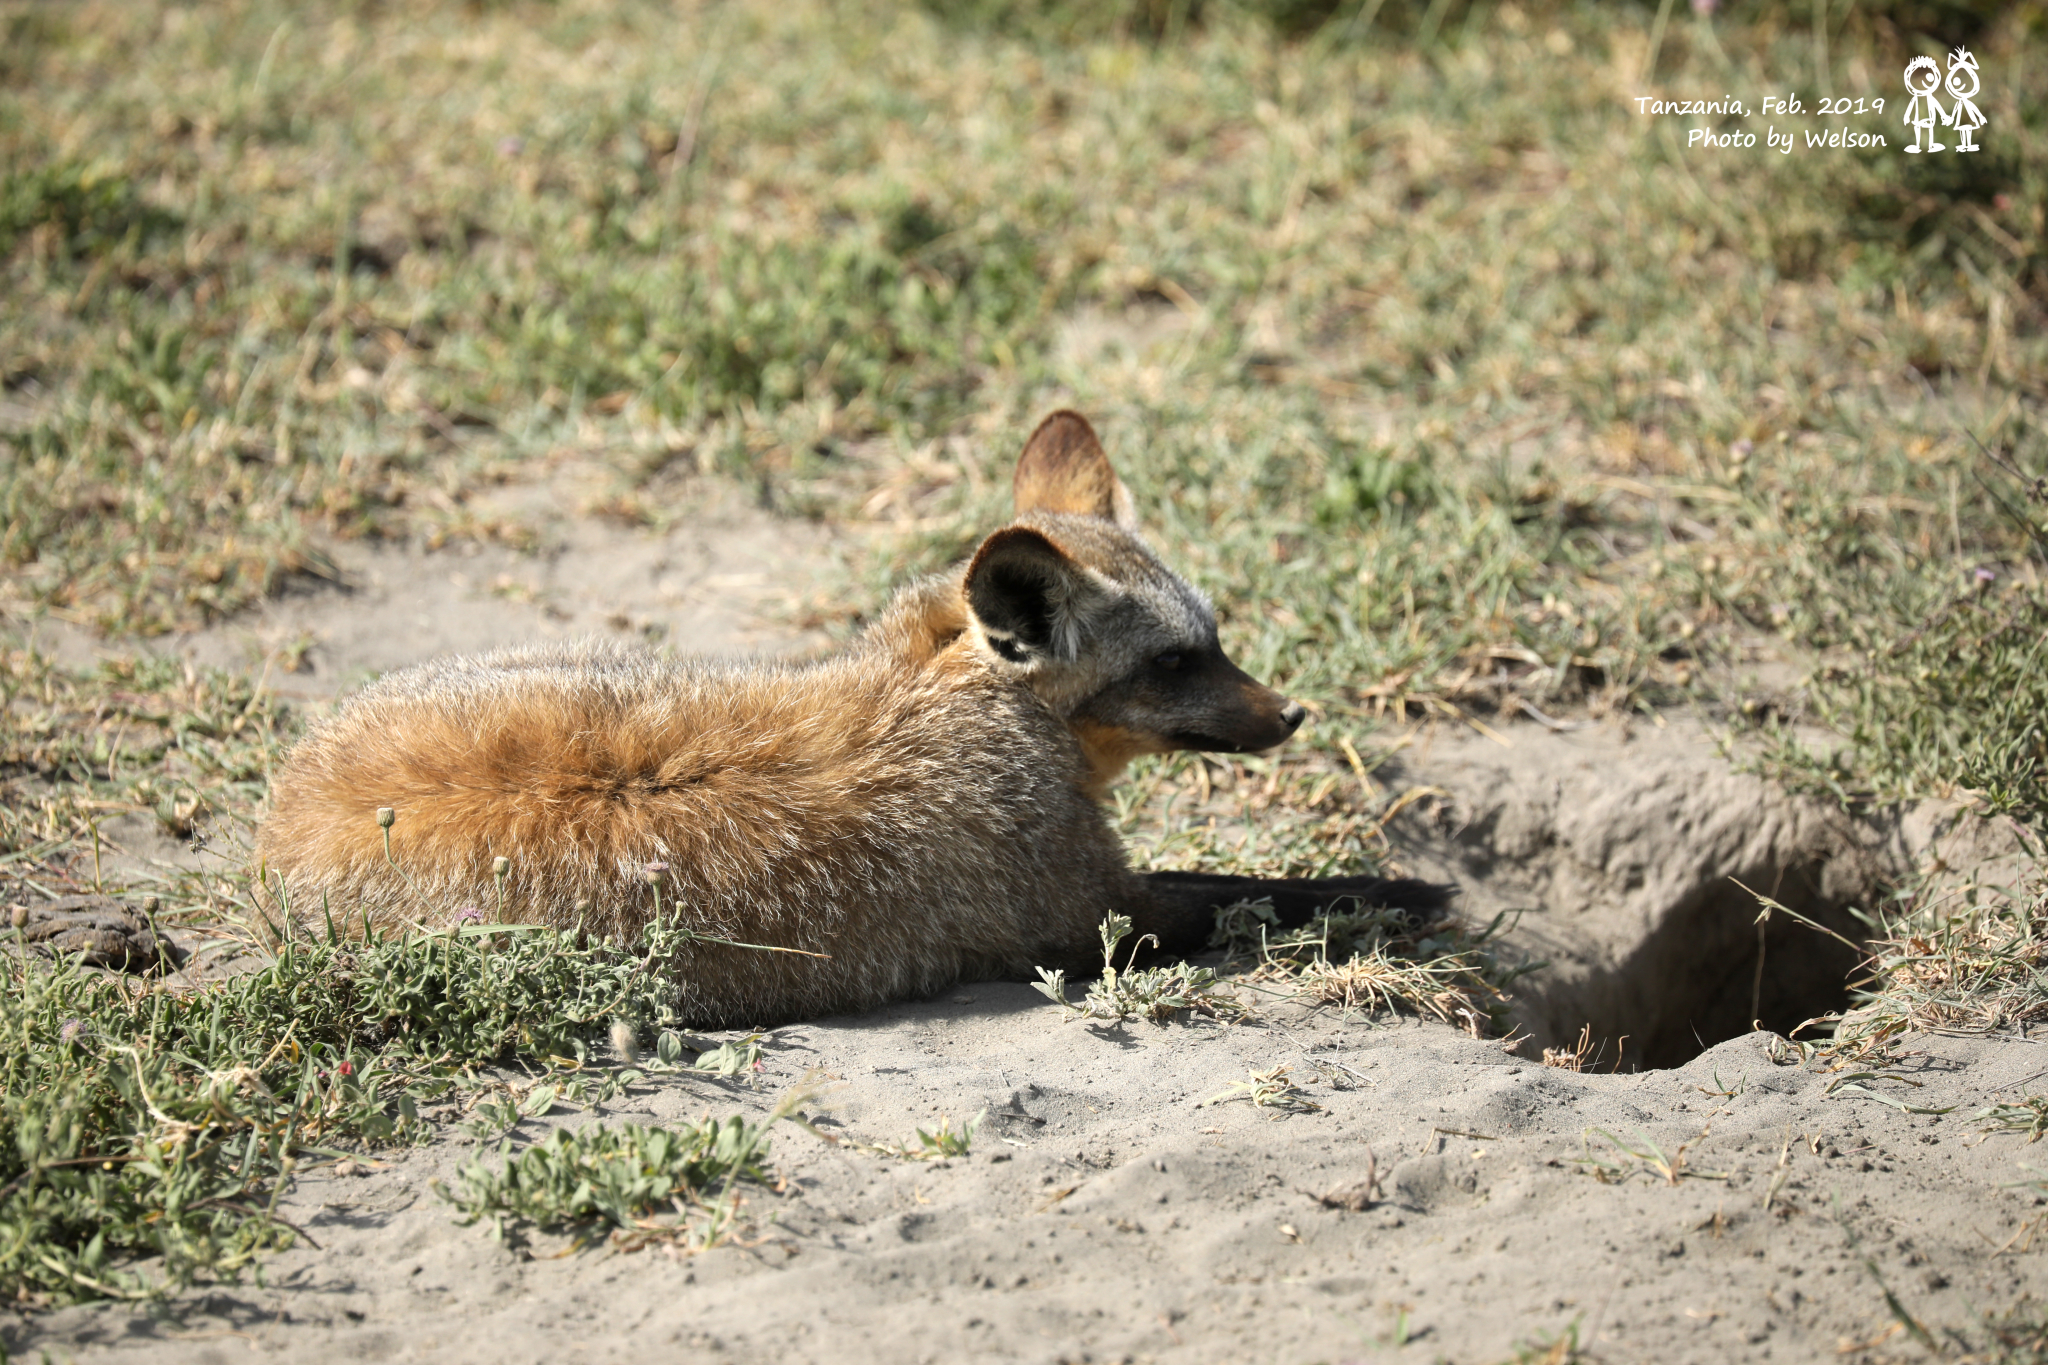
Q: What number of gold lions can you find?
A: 0